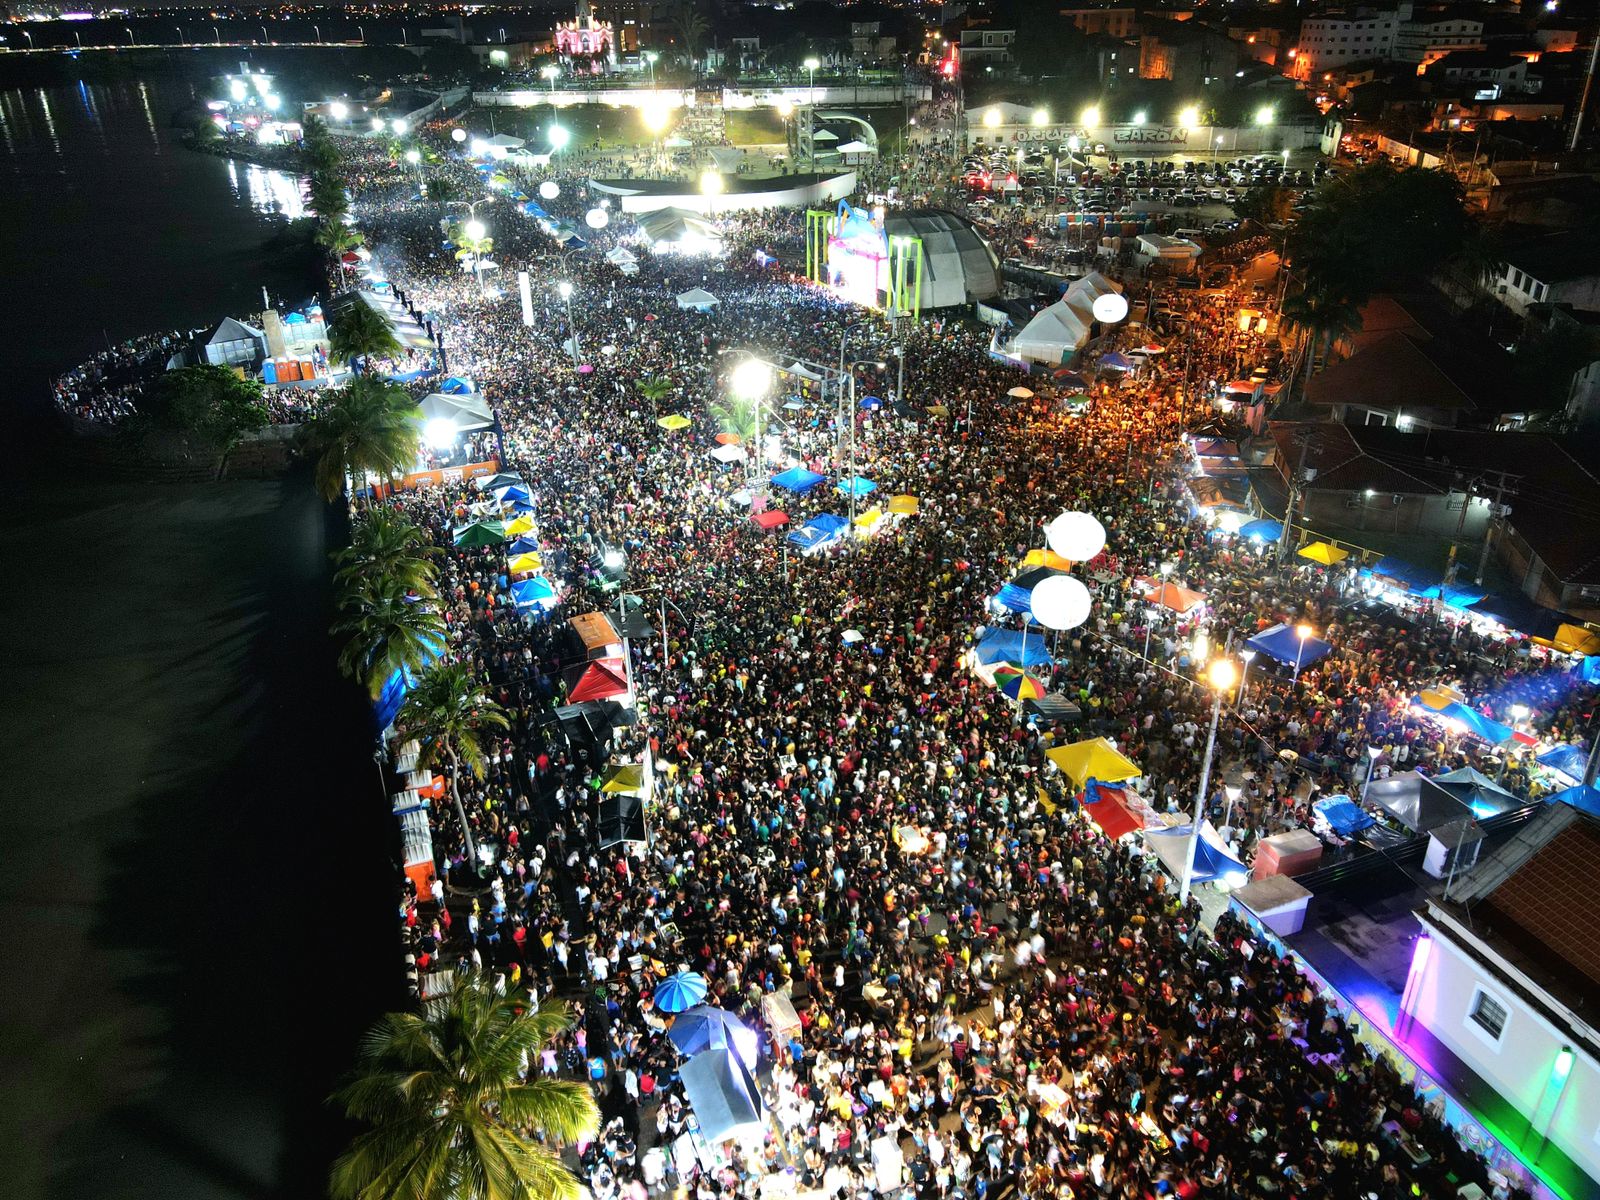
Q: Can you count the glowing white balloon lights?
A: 6